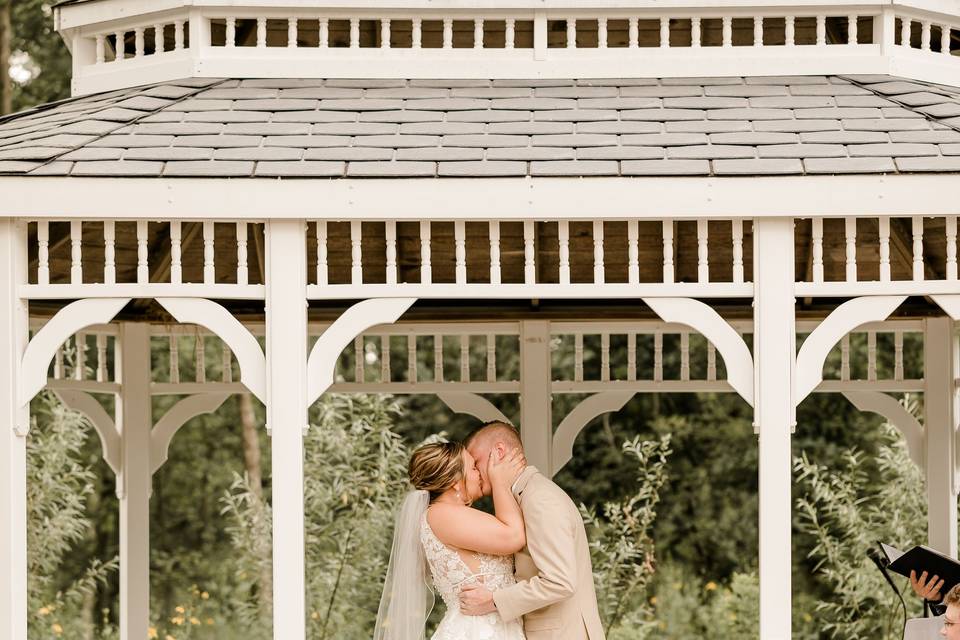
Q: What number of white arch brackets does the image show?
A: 11